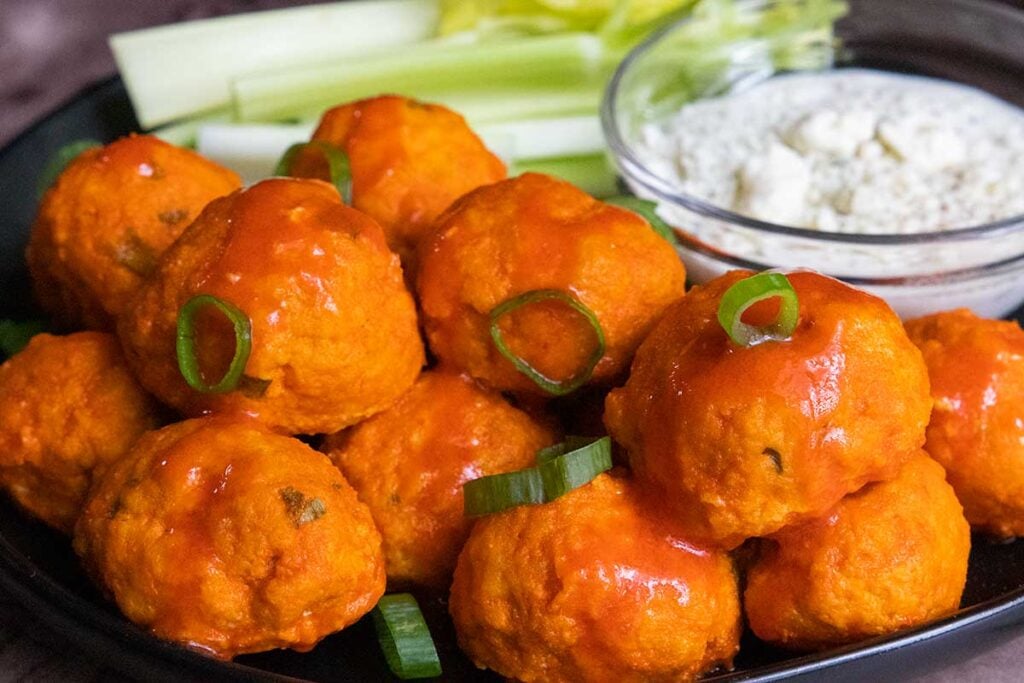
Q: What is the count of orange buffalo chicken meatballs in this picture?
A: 11